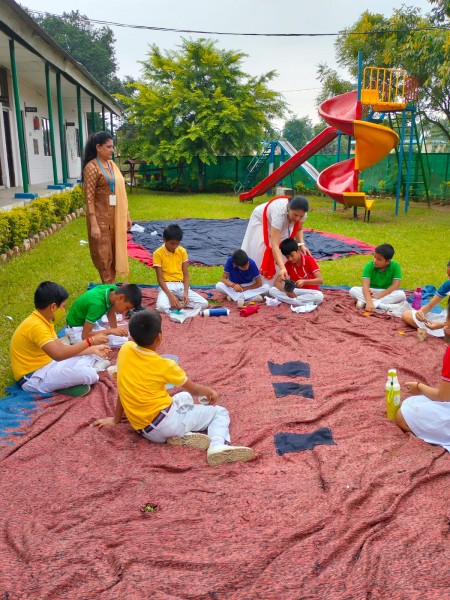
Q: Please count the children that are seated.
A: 9